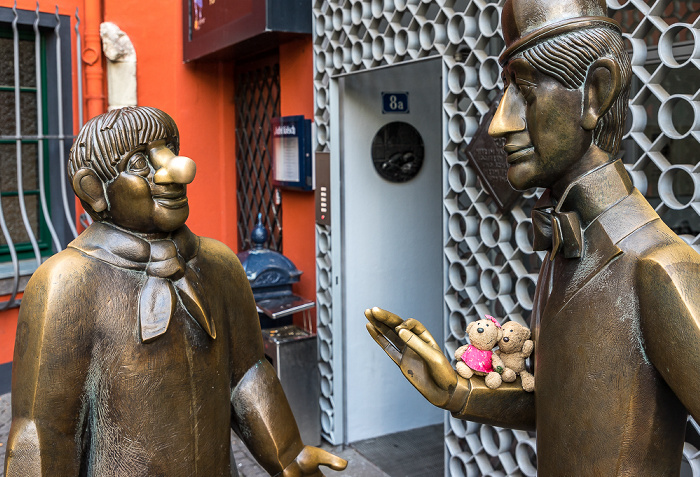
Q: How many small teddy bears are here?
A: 2